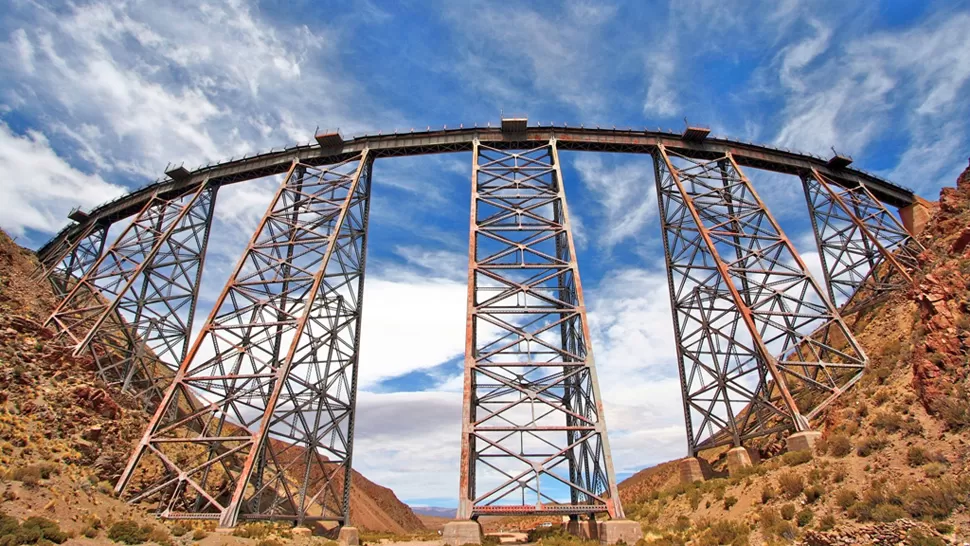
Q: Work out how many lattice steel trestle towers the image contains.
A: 6